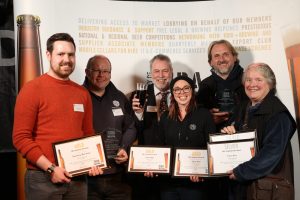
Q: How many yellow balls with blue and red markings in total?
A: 0